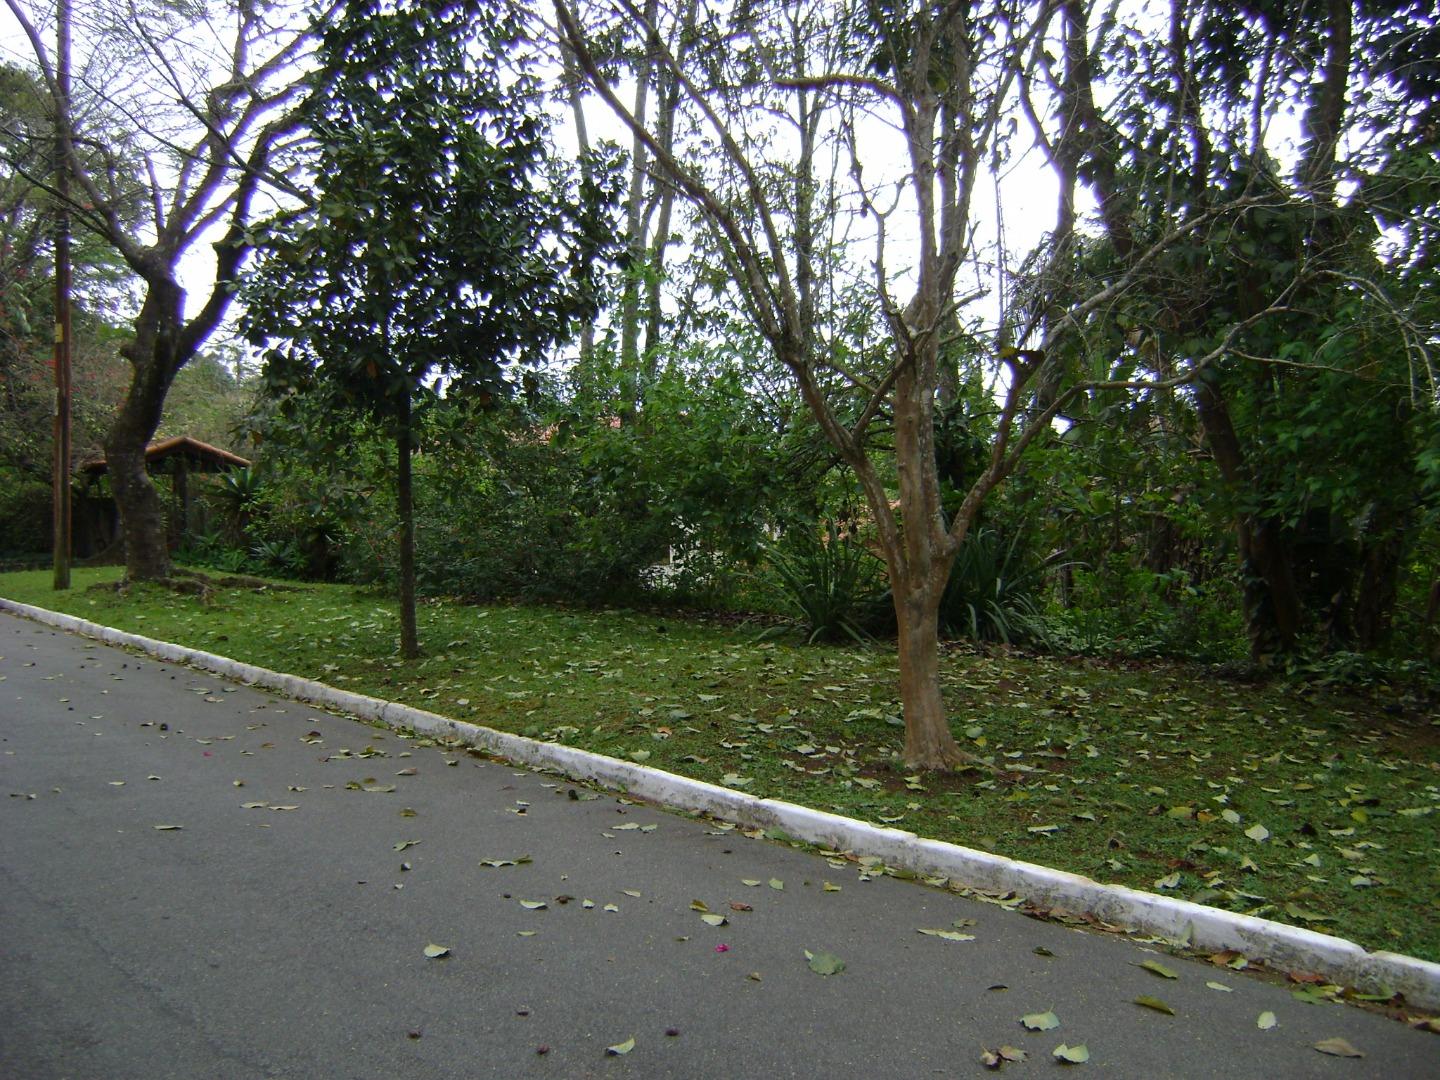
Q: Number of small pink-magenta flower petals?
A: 2